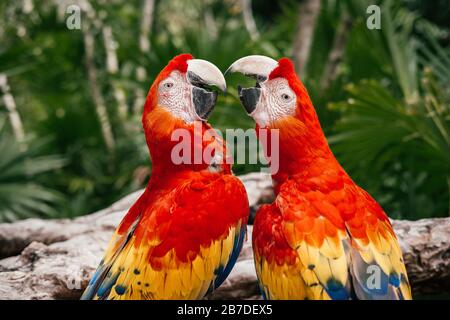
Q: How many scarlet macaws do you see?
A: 2